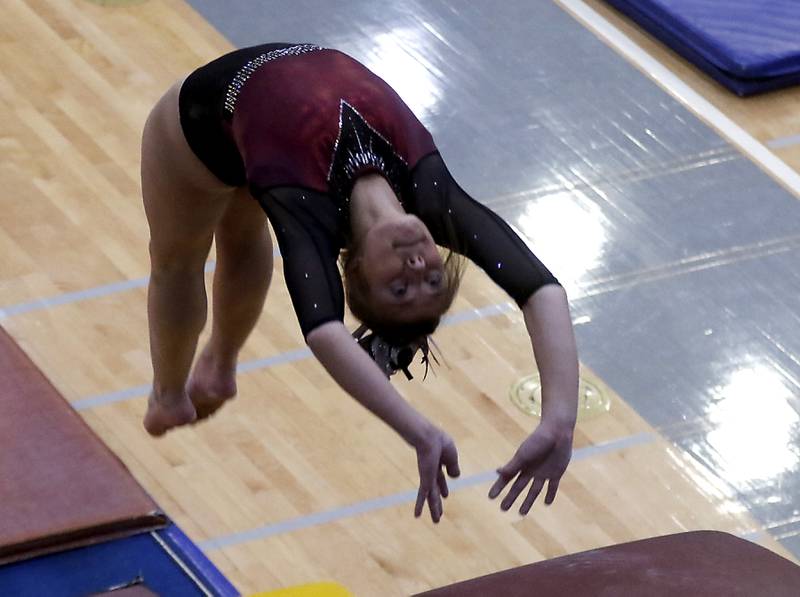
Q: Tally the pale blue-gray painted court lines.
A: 3